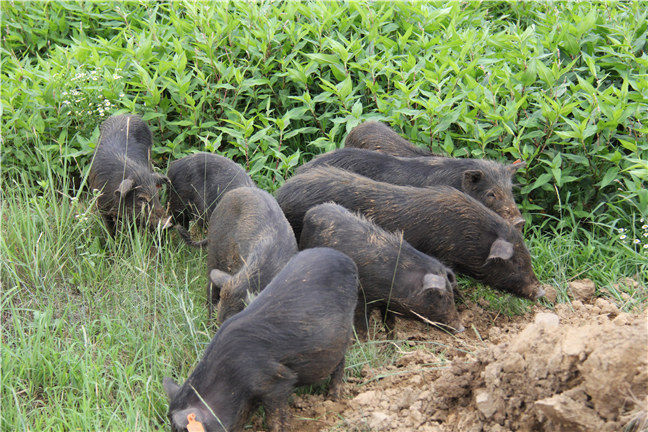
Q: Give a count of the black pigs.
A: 8